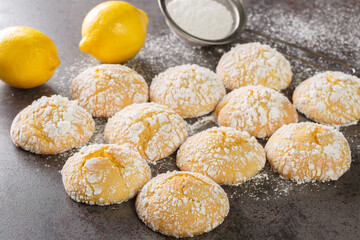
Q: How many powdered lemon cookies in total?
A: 11